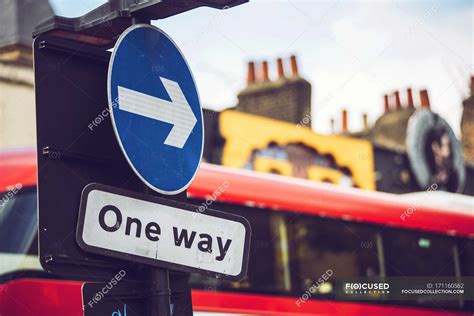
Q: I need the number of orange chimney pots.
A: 9